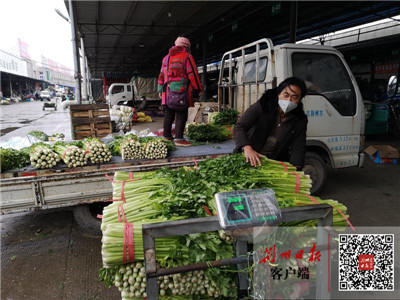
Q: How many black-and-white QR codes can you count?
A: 1